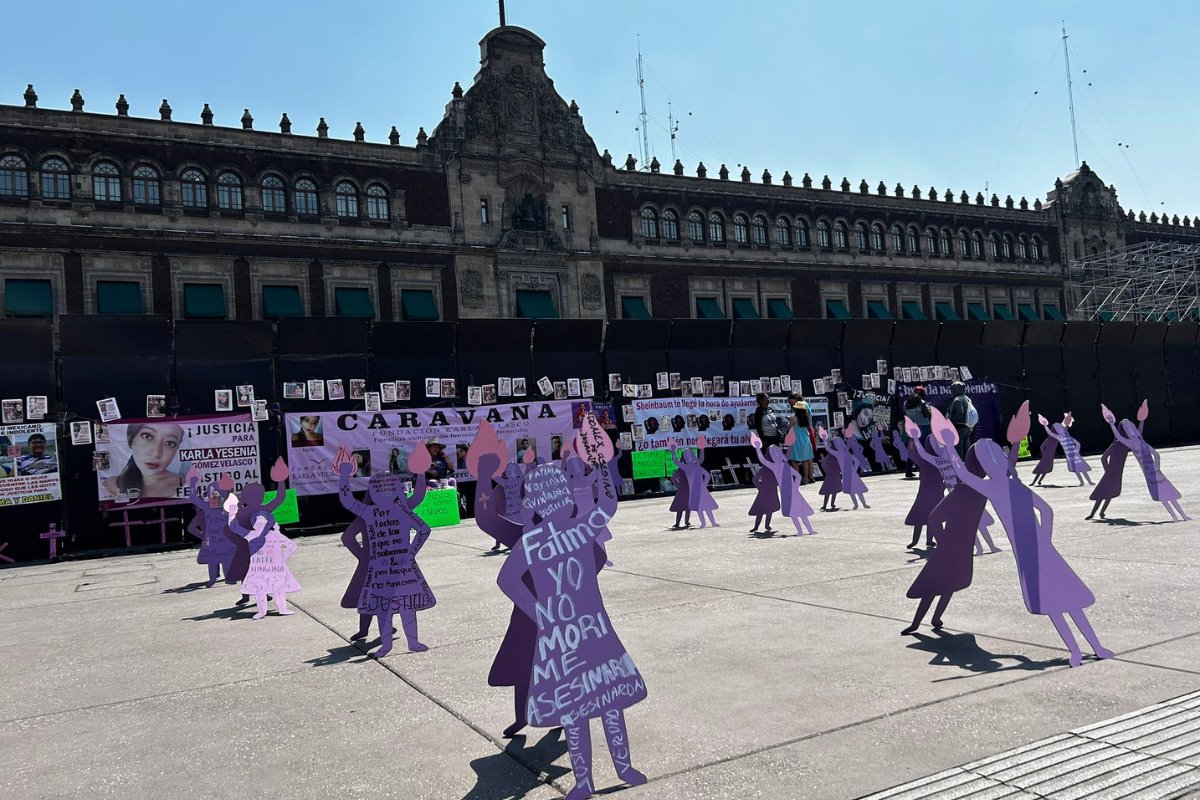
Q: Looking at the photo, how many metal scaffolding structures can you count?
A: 1